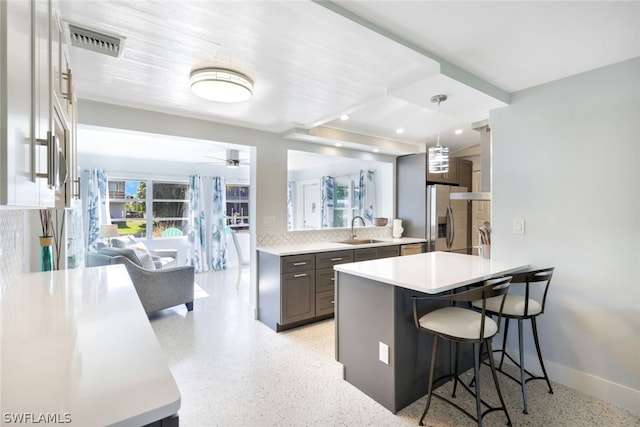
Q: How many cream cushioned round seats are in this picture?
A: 2